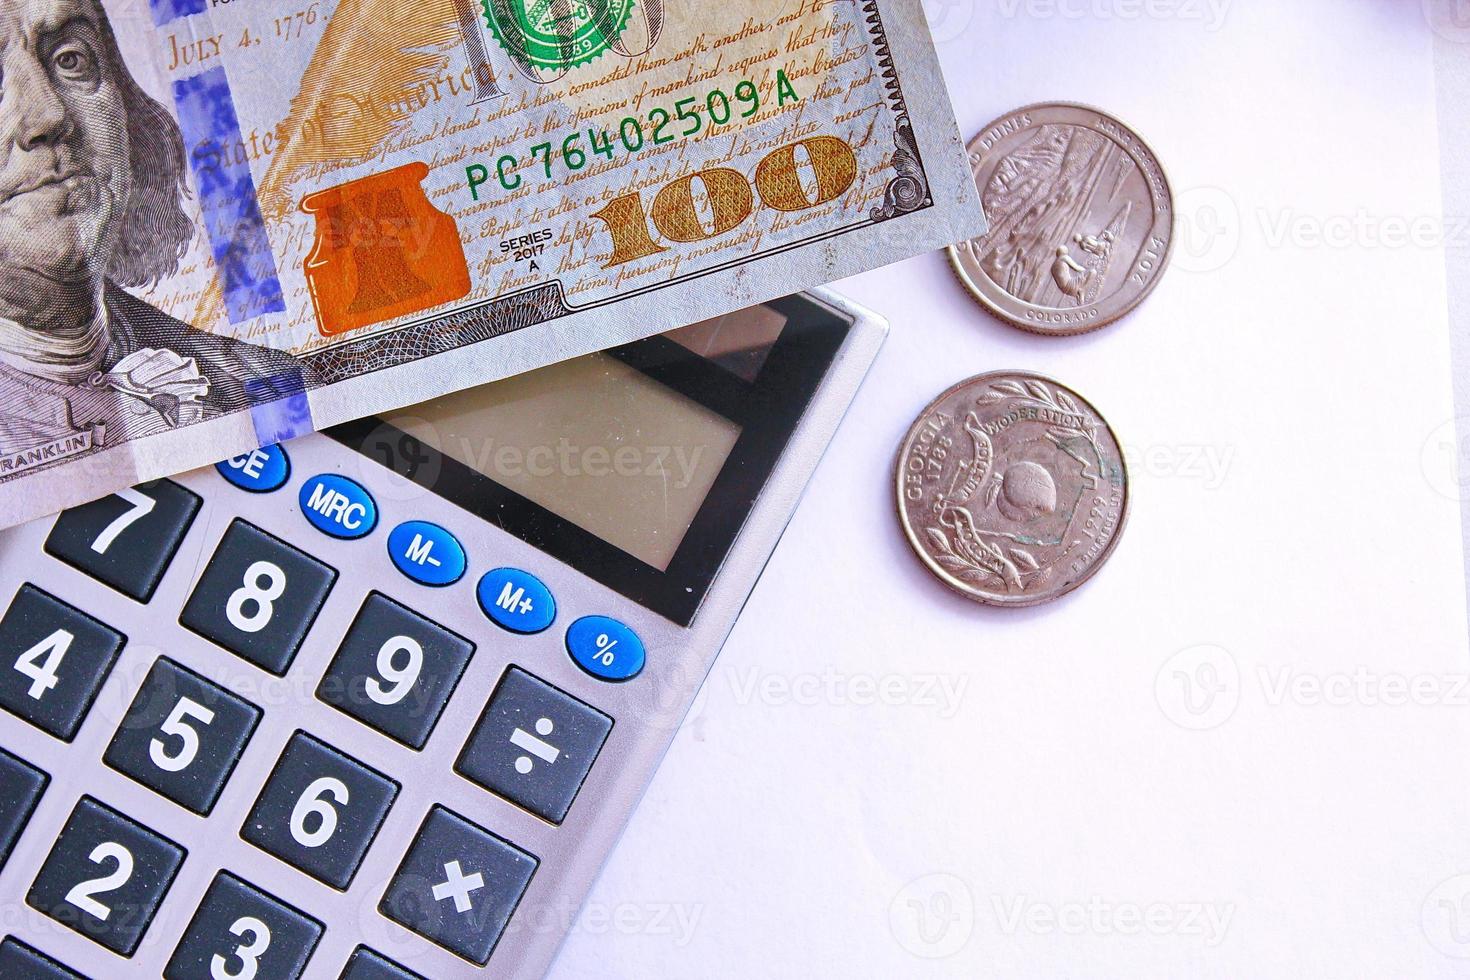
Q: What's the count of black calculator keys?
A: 13